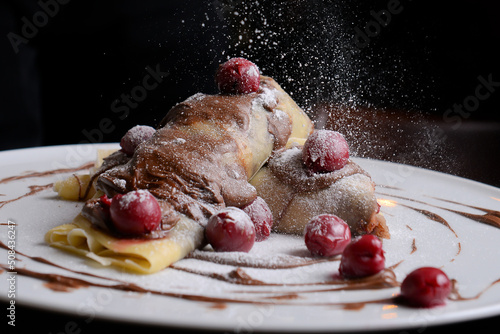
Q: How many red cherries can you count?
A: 9